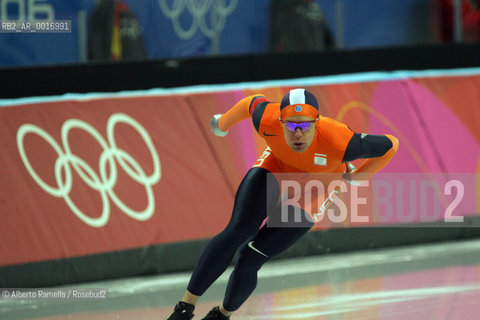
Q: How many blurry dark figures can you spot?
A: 2